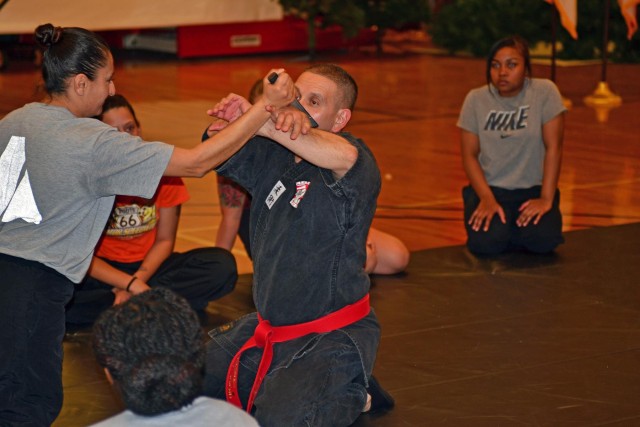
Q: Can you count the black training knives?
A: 1